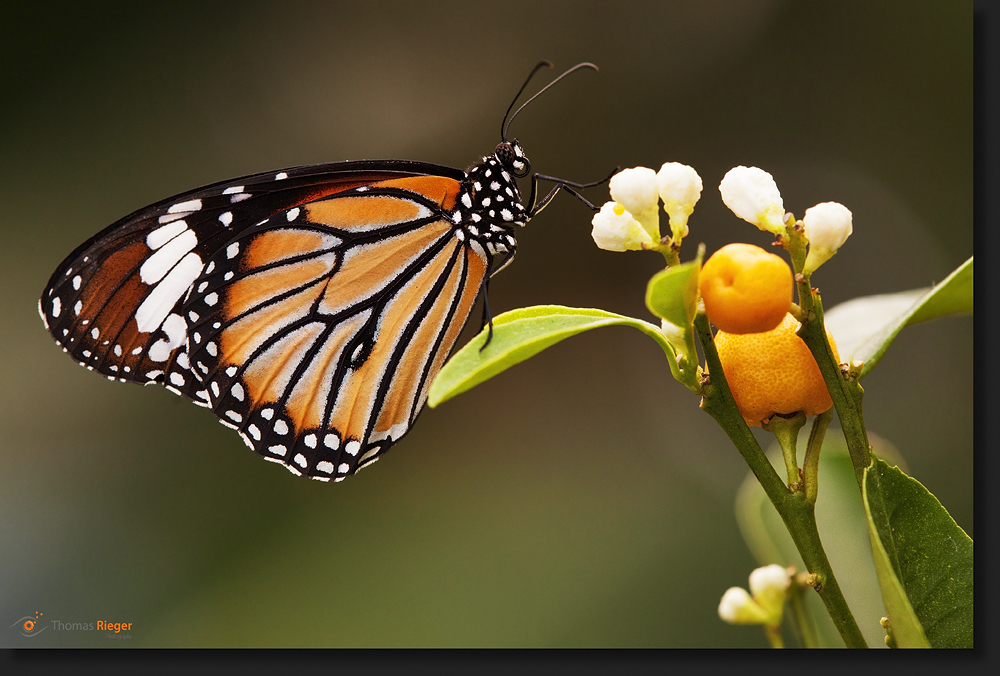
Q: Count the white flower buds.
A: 7